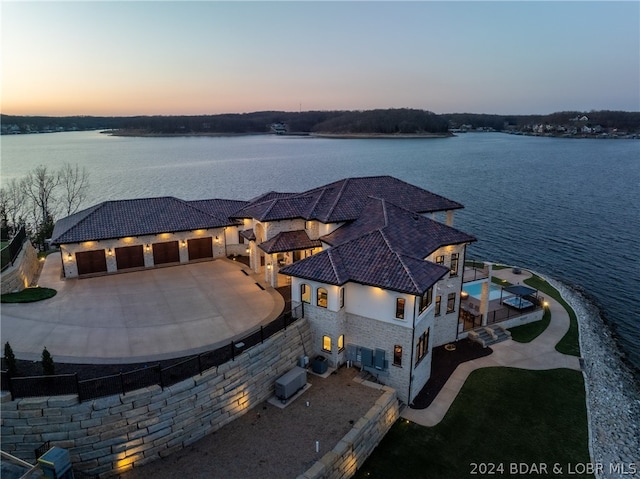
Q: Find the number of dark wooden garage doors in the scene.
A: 4